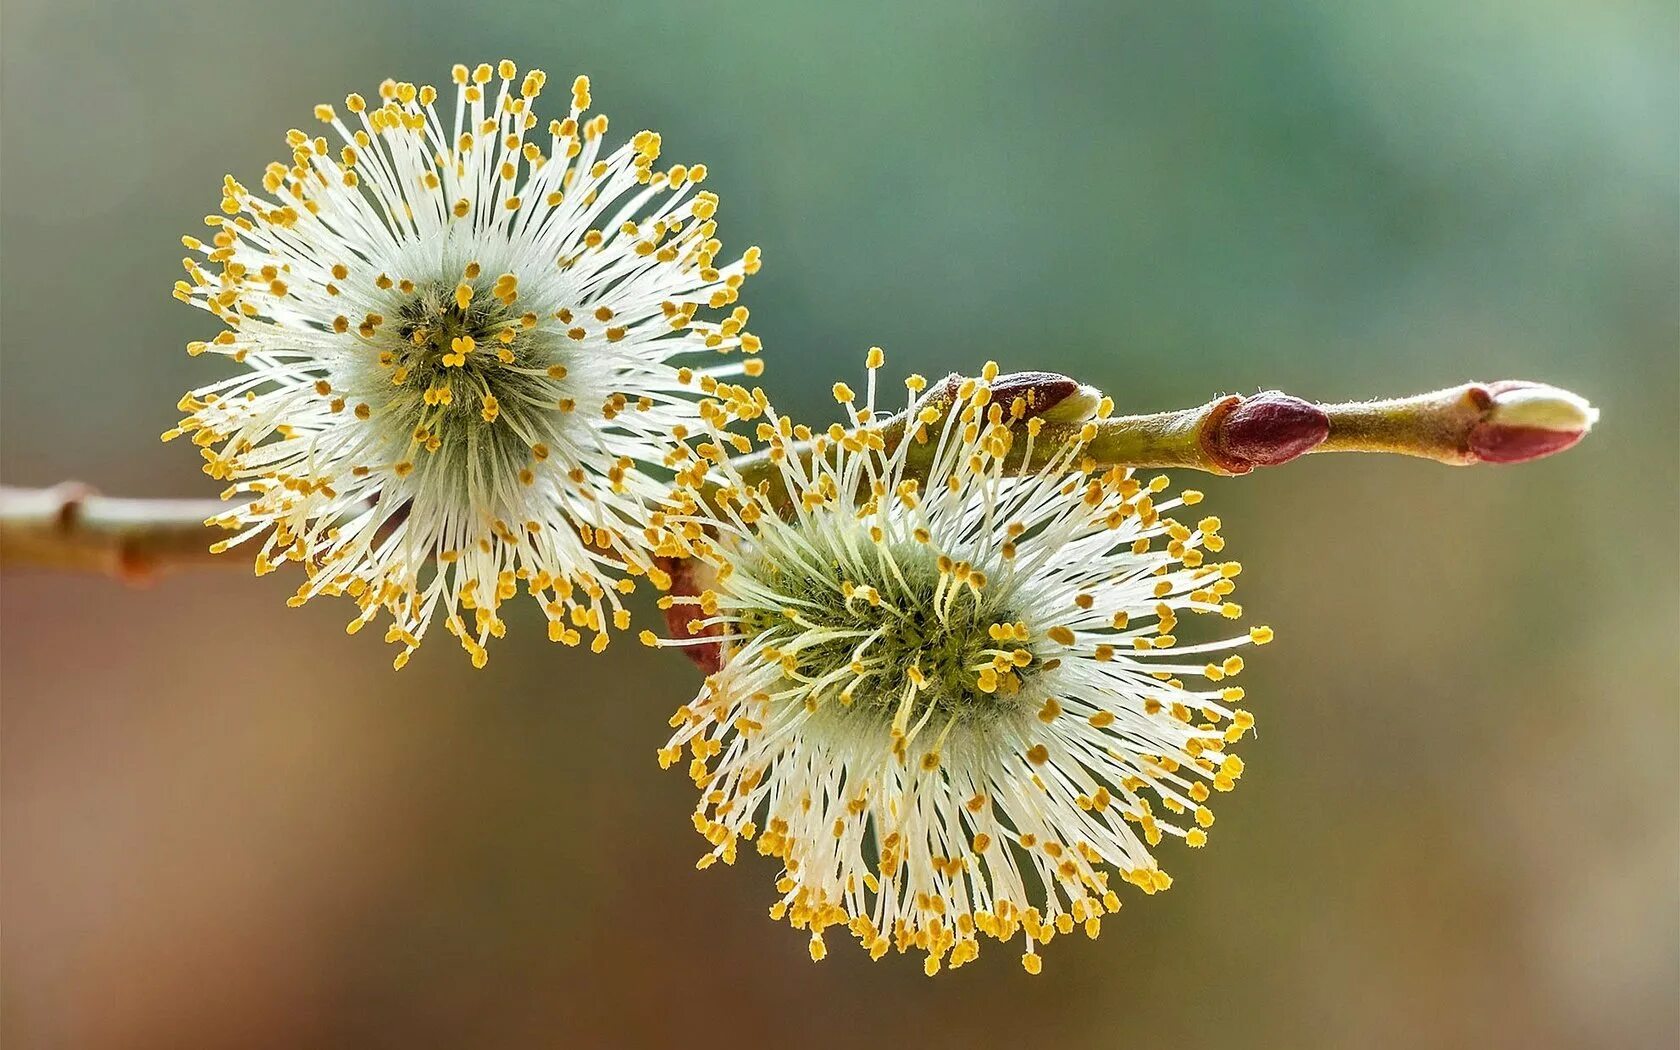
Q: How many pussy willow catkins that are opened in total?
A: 2